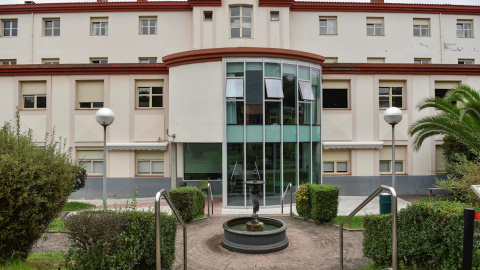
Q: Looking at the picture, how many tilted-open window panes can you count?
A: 3